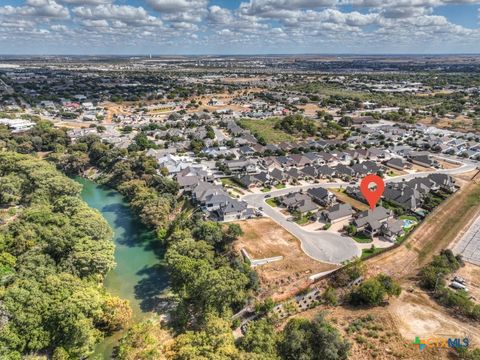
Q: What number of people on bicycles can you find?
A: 0